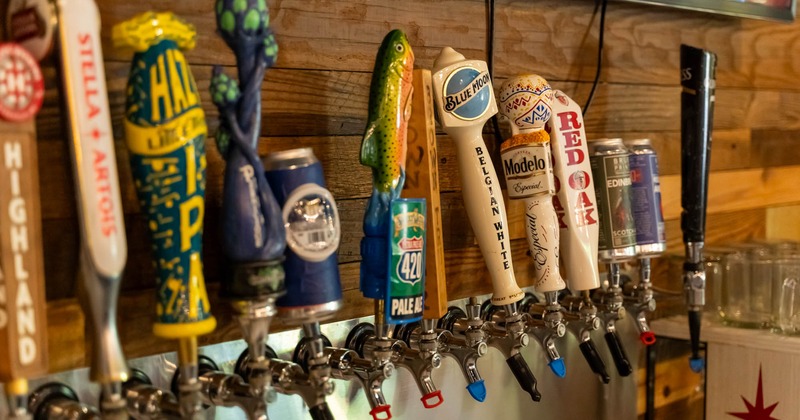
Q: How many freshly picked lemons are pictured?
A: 0